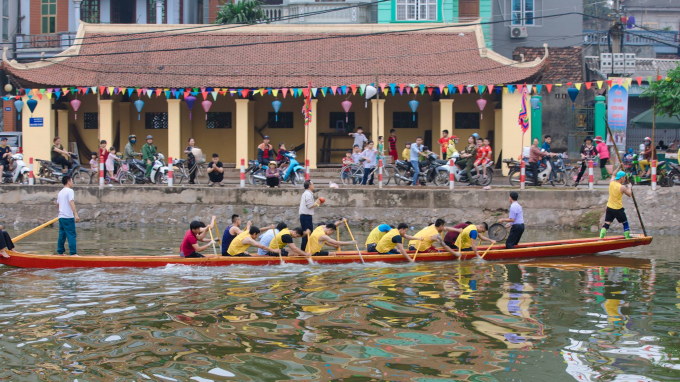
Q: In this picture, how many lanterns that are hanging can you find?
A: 13